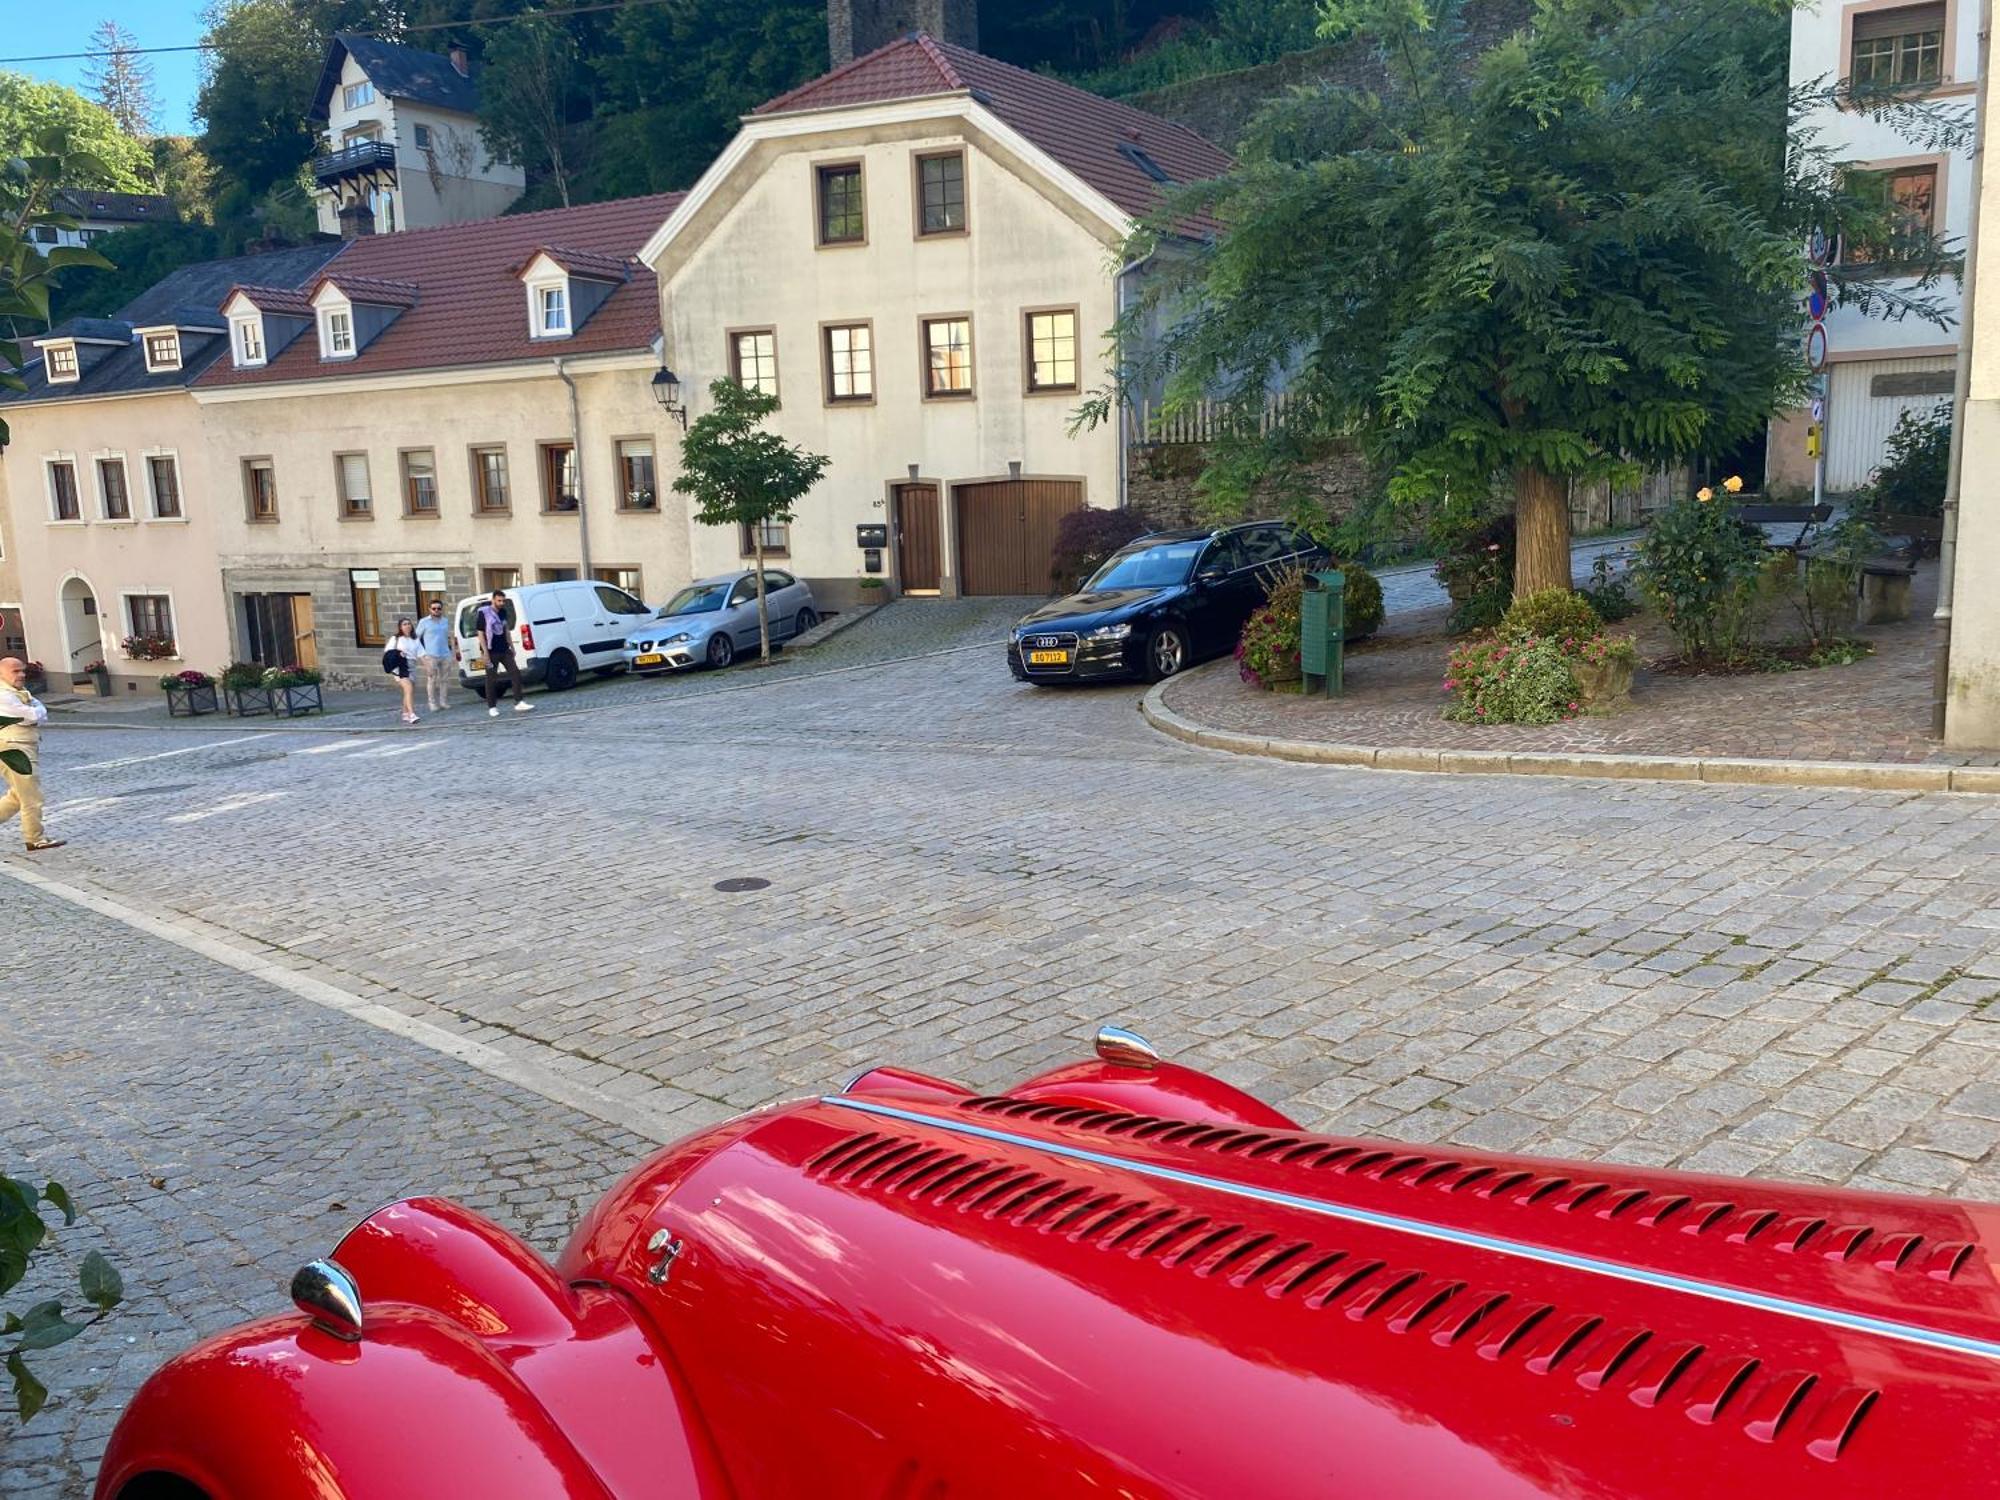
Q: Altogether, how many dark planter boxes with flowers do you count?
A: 3